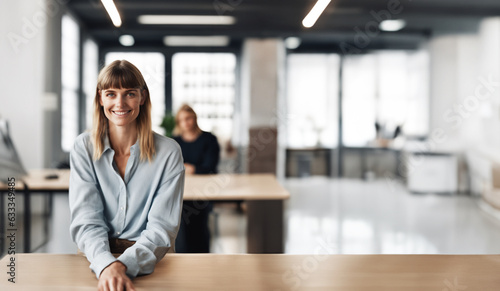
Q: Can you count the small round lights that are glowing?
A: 3